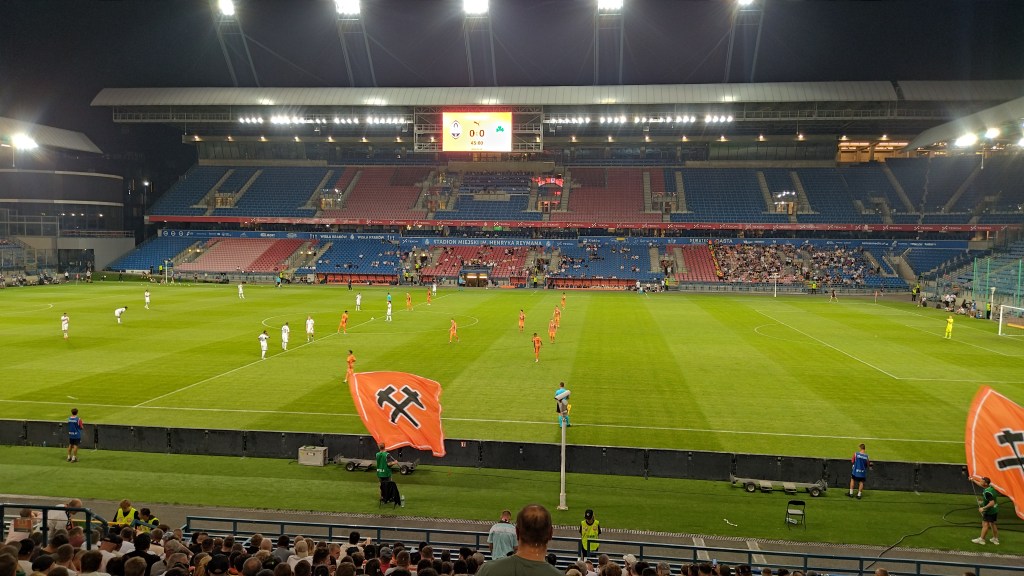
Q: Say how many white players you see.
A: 10